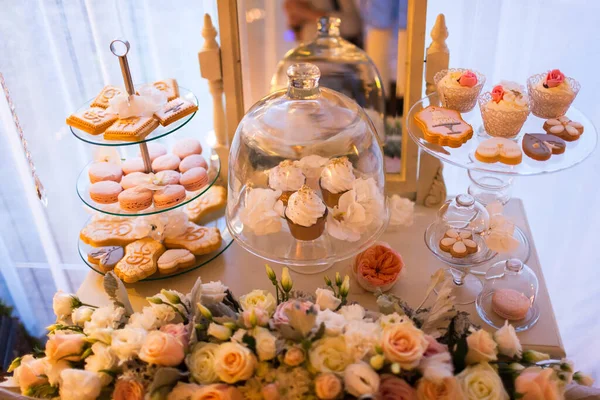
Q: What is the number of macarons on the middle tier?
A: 12